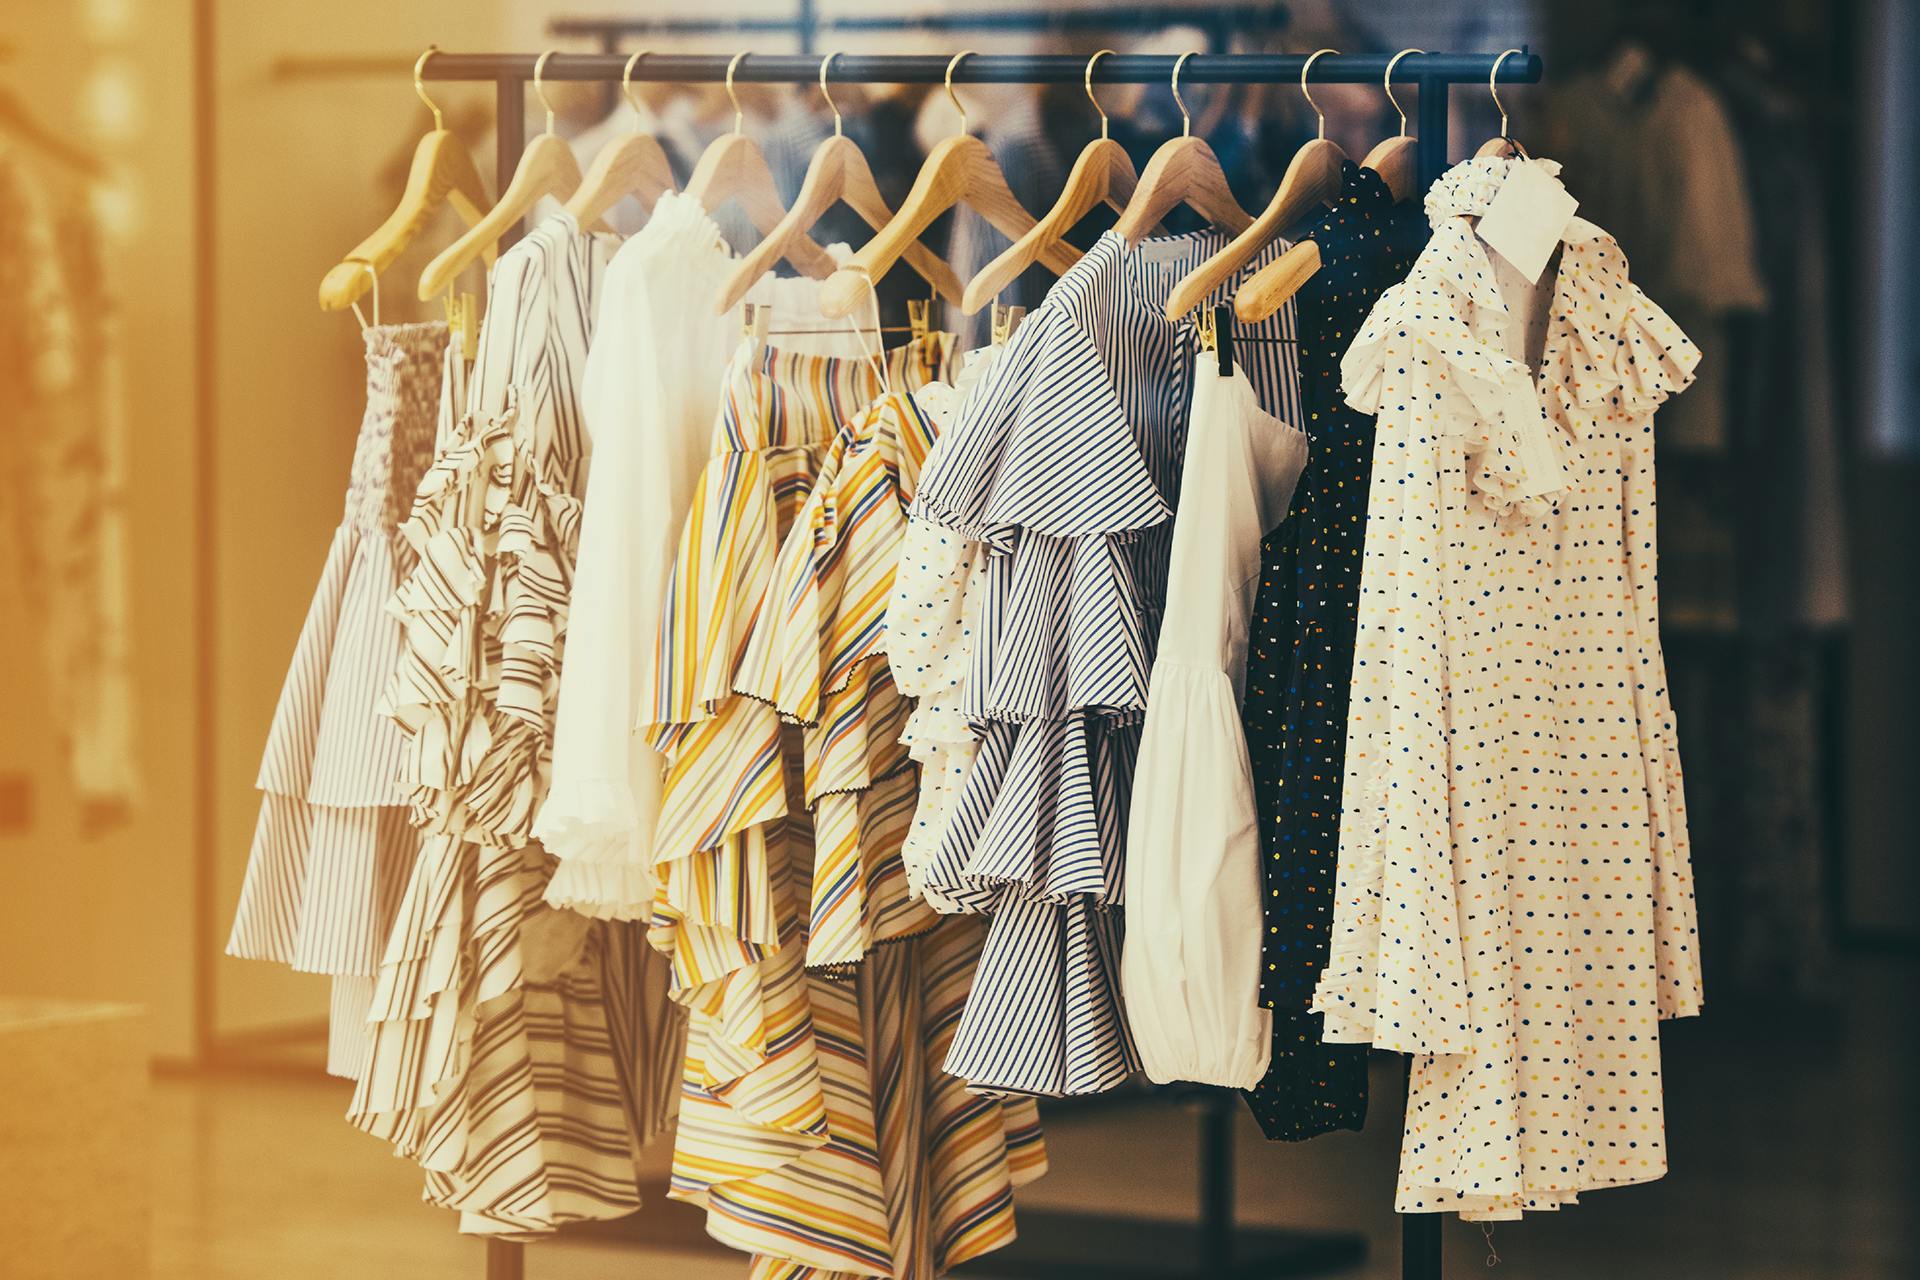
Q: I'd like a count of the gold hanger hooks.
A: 11